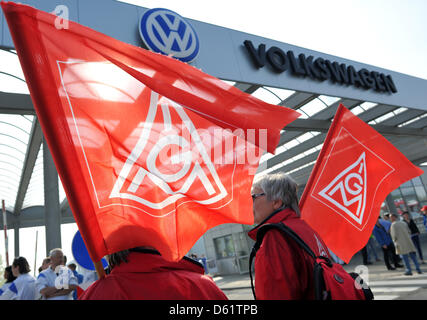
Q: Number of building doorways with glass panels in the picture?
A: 1